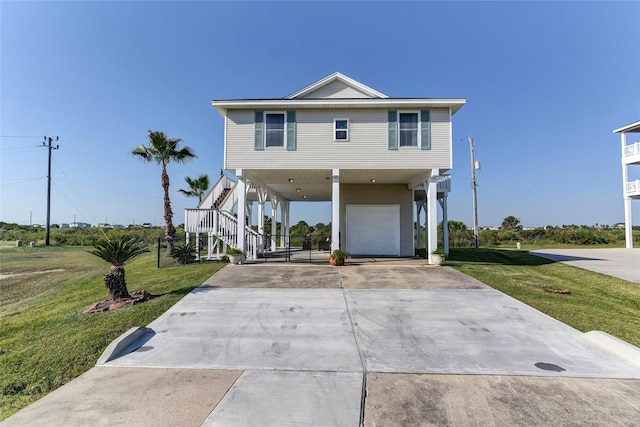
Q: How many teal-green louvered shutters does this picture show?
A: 4